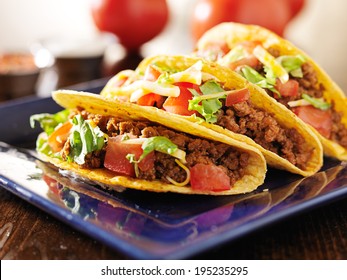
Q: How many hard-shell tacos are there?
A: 3